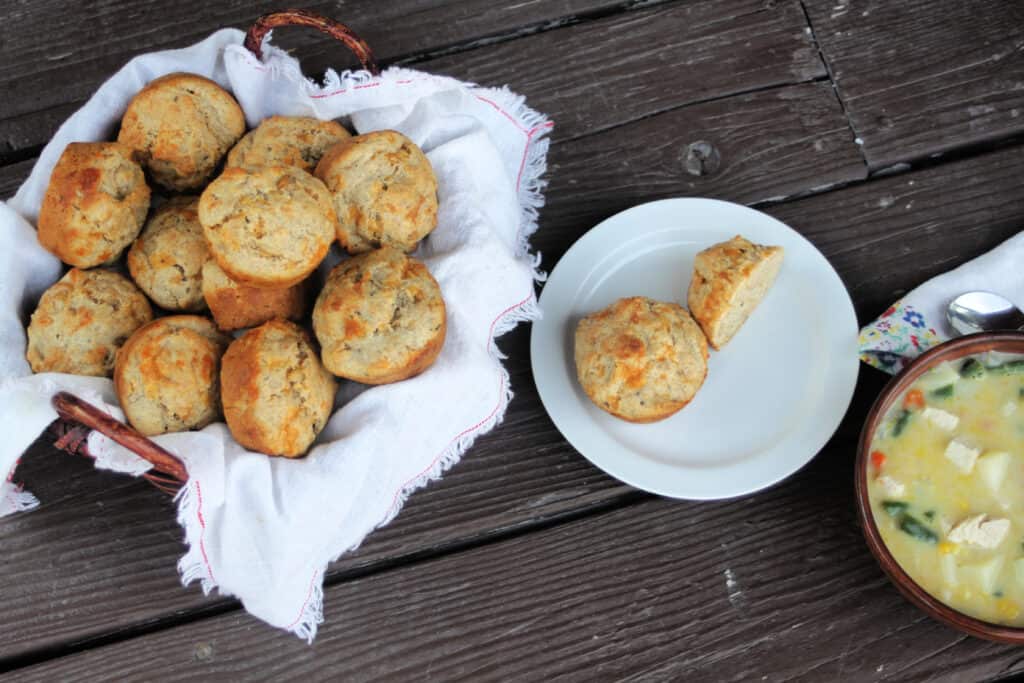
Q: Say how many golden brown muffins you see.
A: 13